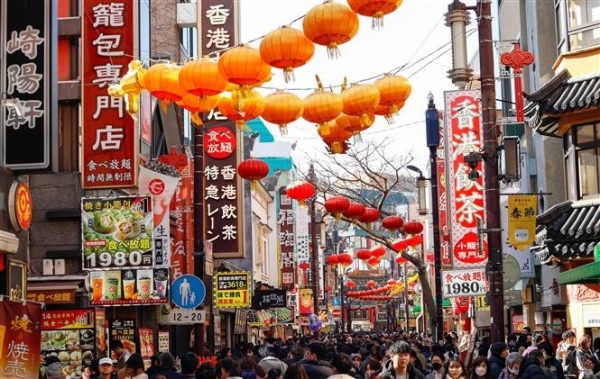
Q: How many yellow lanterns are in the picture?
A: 15